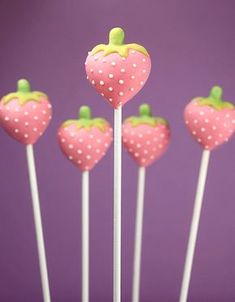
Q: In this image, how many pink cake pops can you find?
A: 5